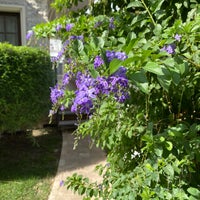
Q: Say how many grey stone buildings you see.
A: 1